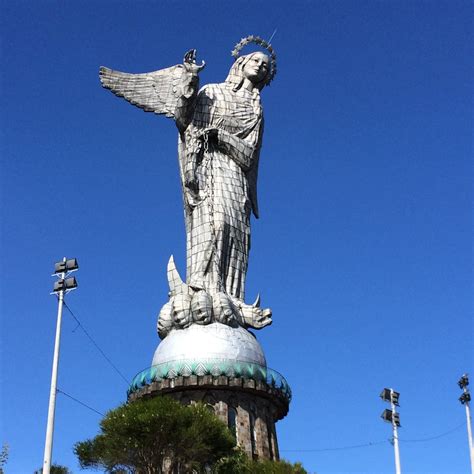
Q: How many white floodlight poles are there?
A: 3